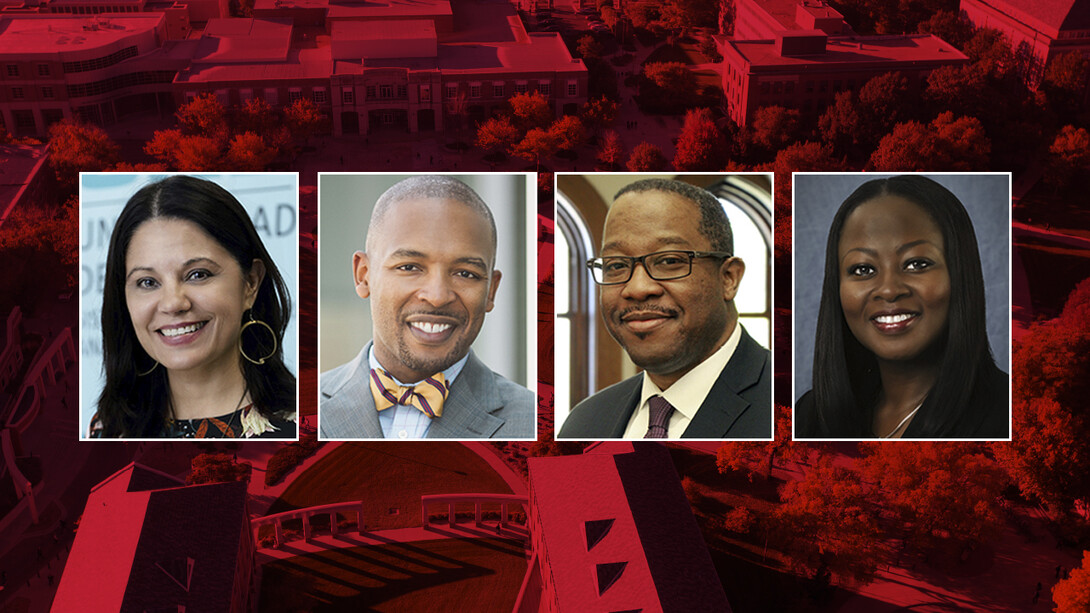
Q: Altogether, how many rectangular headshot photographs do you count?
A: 4